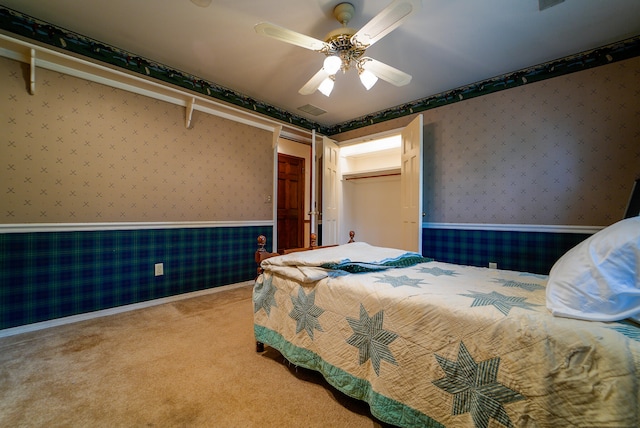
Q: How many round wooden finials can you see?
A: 3